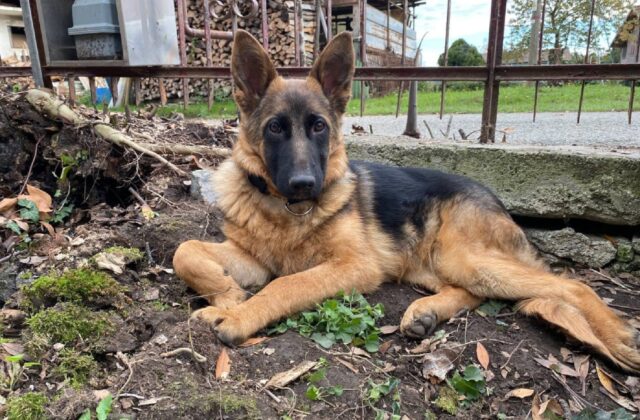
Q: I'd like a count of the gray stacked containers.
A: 2